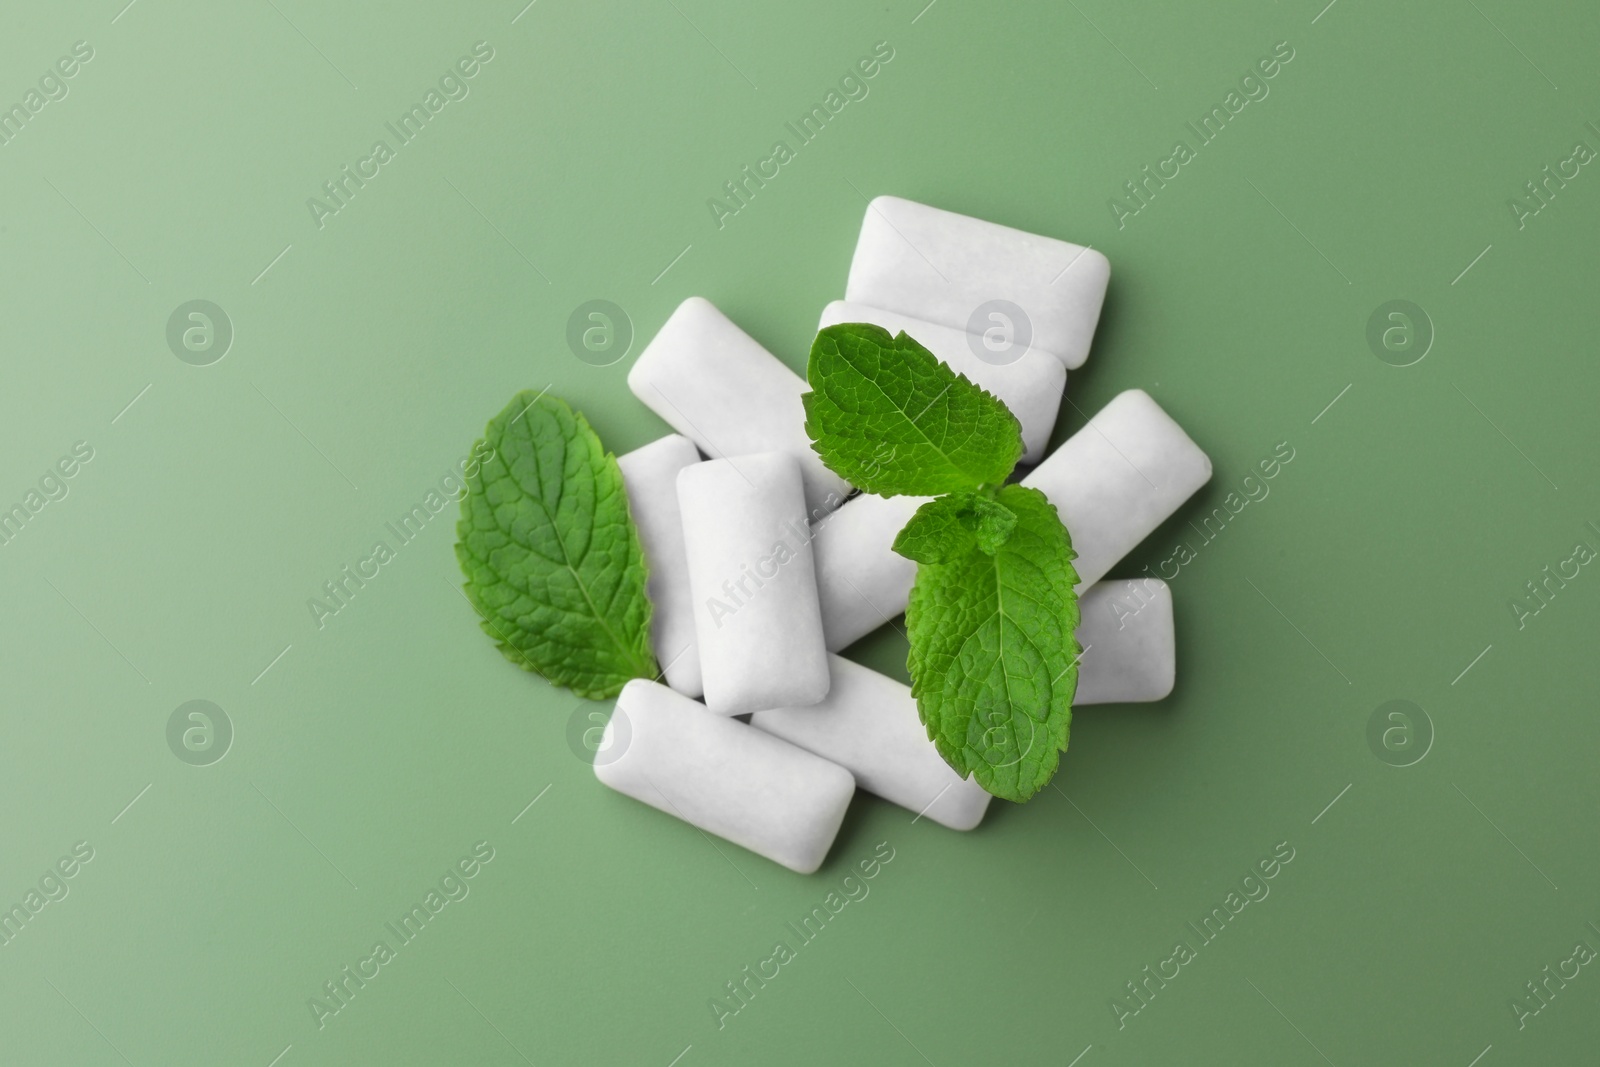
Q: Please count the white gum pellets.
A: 10